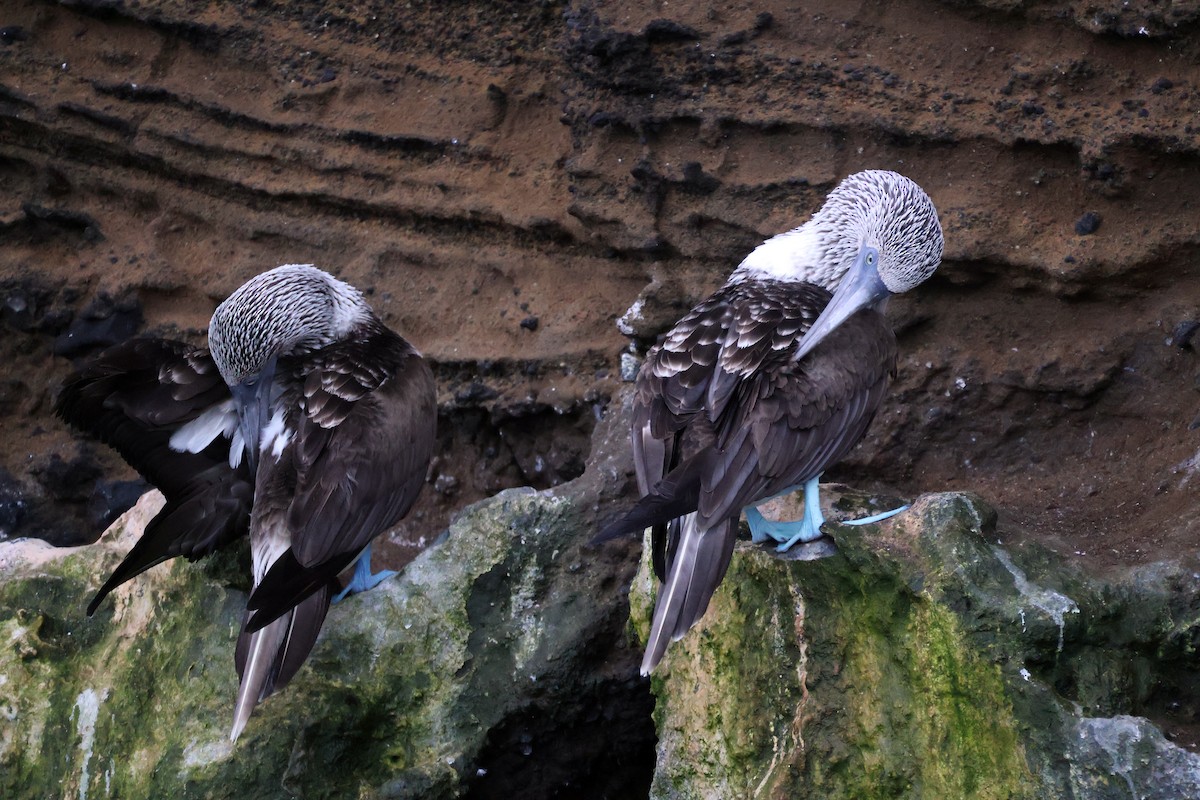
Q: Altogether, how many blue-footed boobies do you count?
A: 2